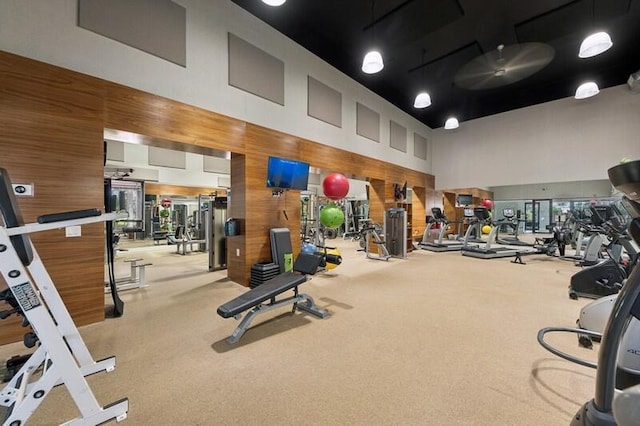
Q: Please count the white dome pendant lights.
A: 6